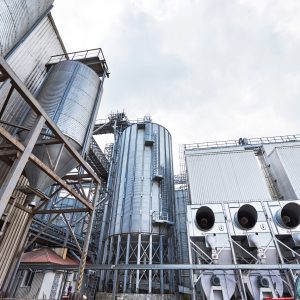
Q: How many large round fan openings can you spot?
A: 3